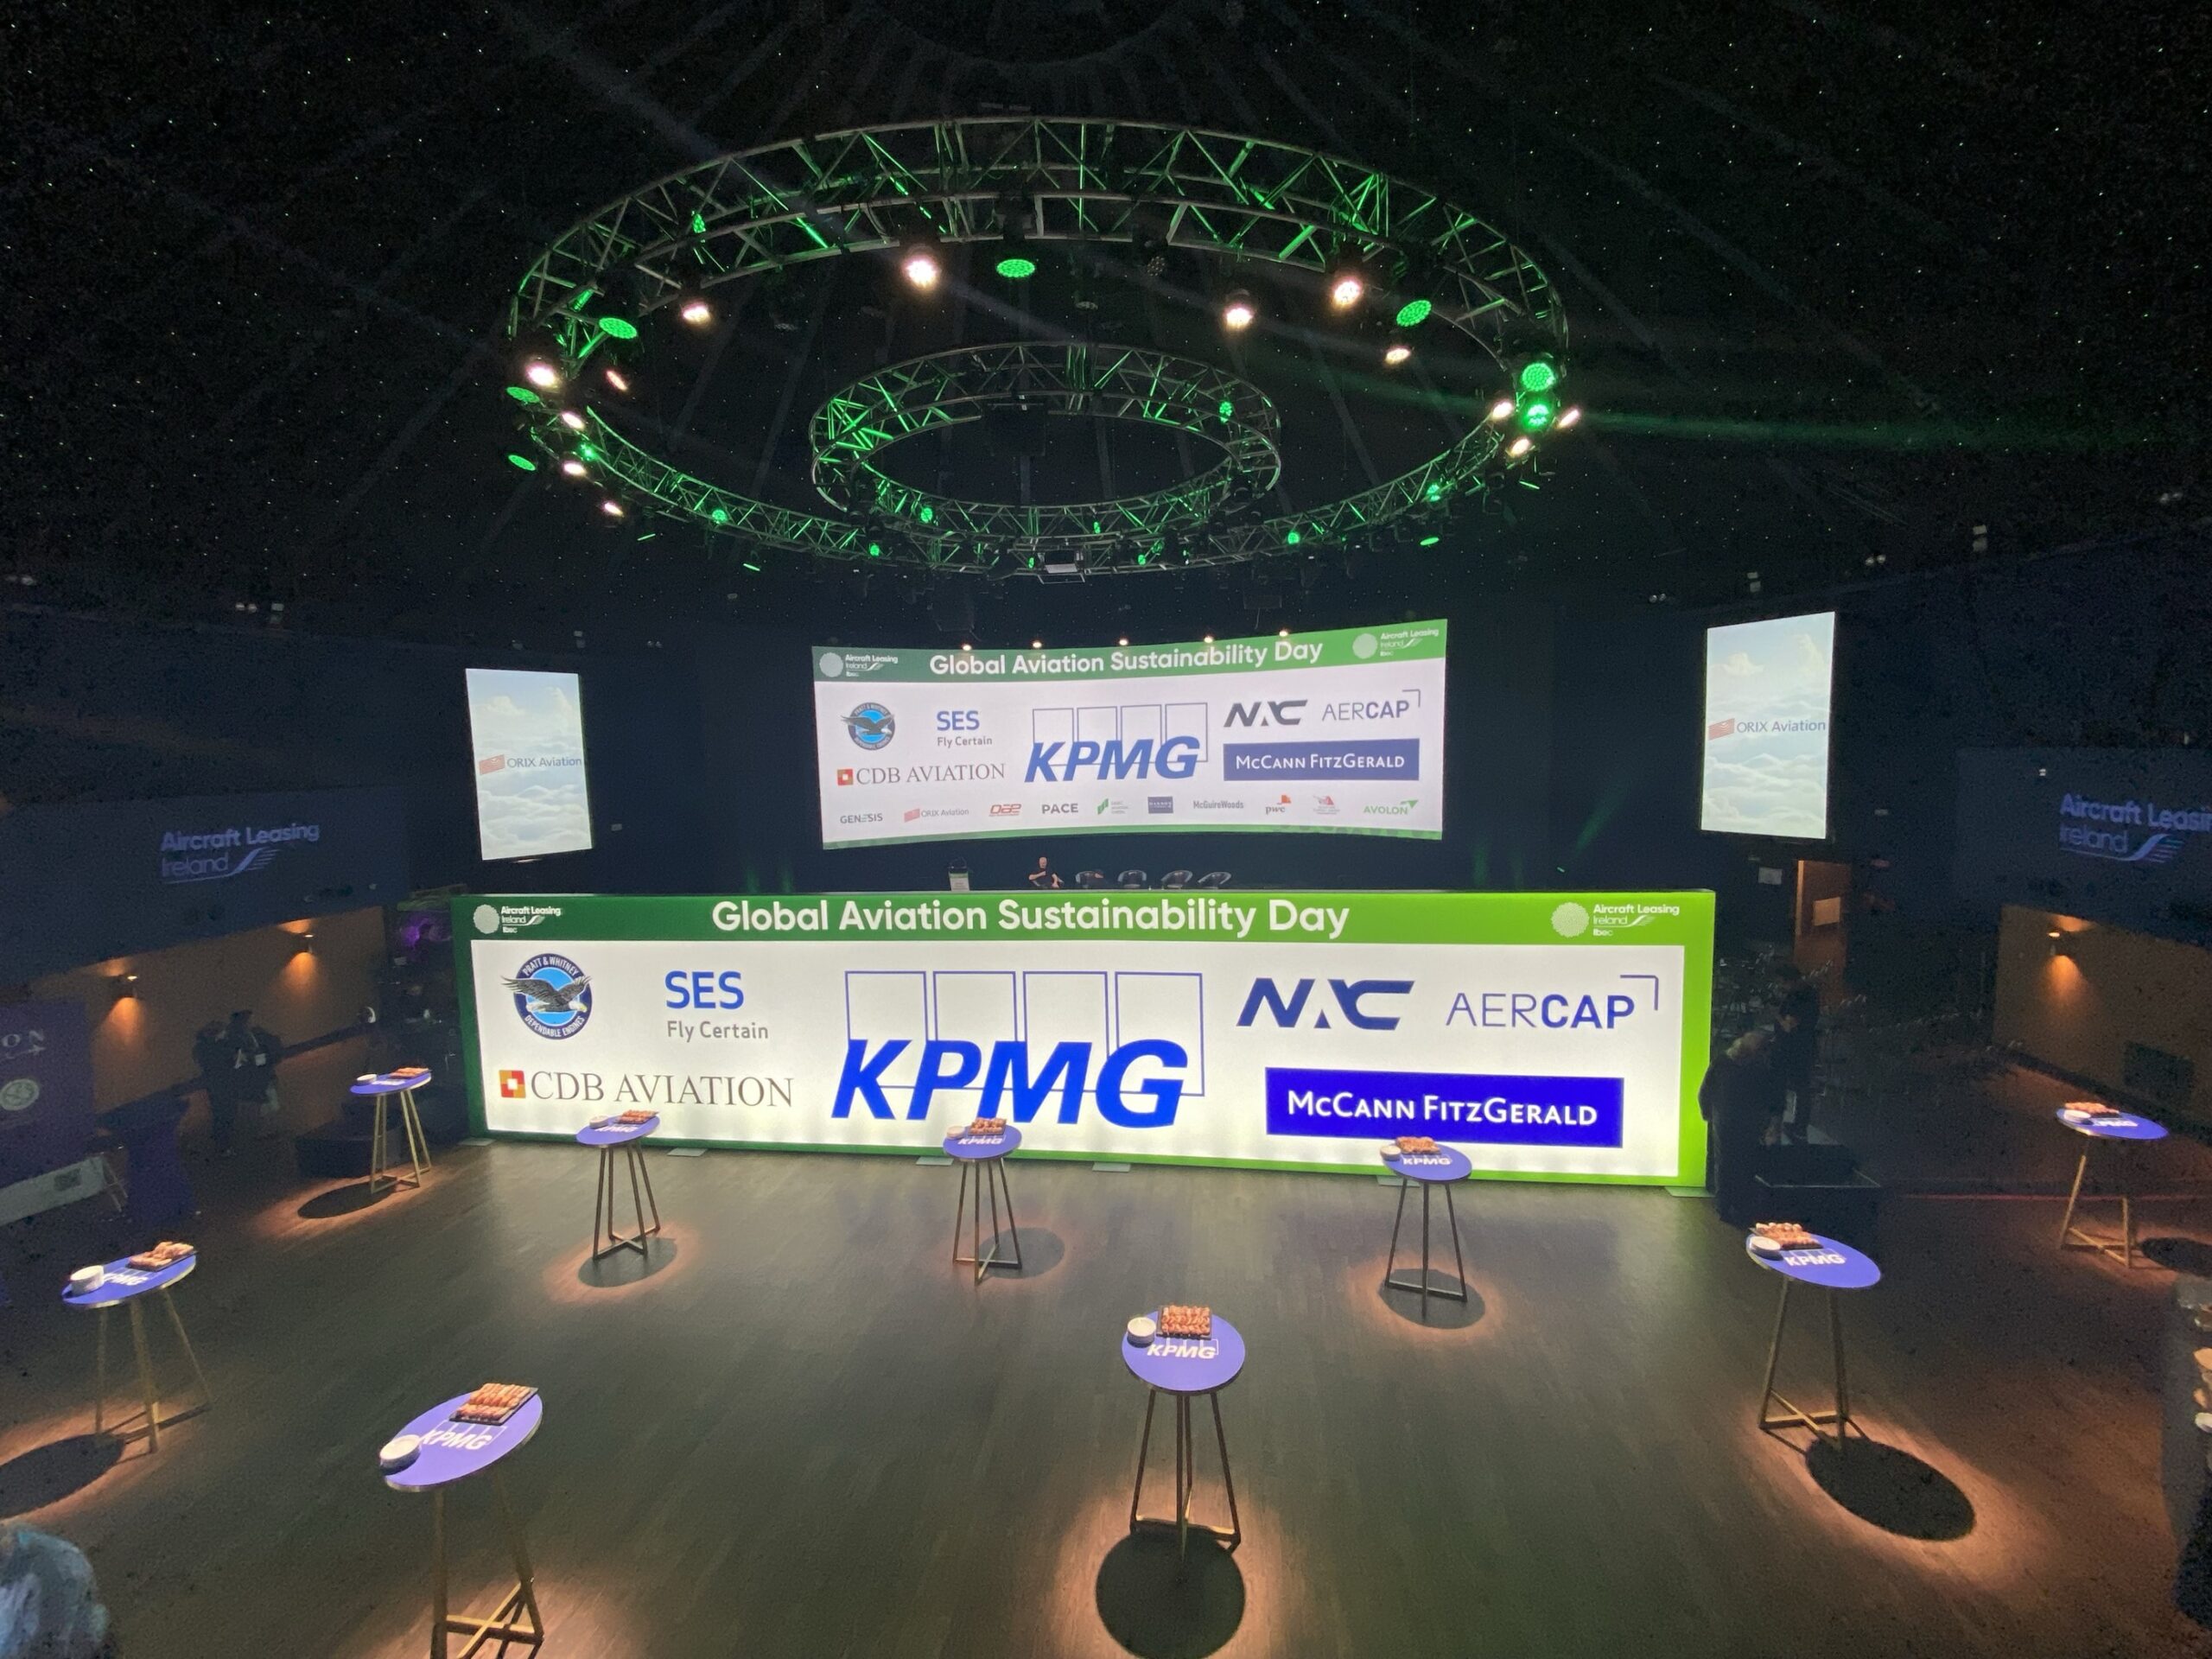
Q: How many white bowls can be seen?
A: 9